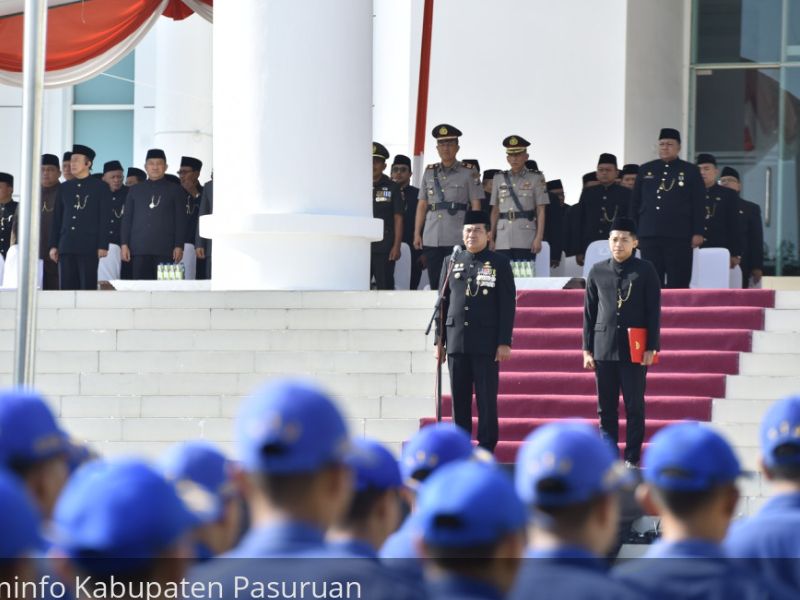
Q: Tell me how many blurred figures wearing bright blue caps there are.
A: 11